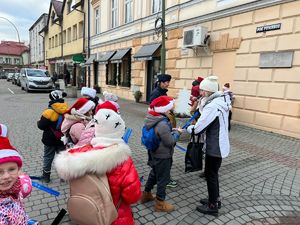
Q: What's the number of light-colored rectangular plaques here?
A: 1